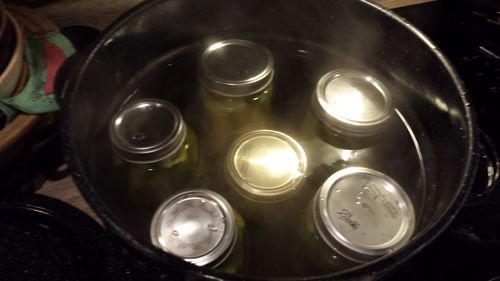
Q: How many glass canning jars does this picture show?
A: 6